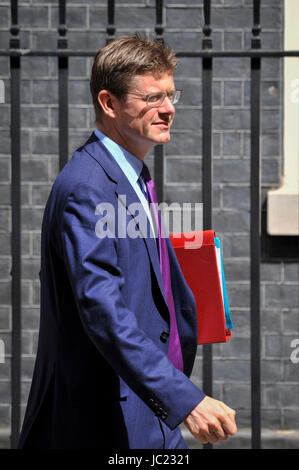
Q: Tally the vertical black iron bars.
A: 6